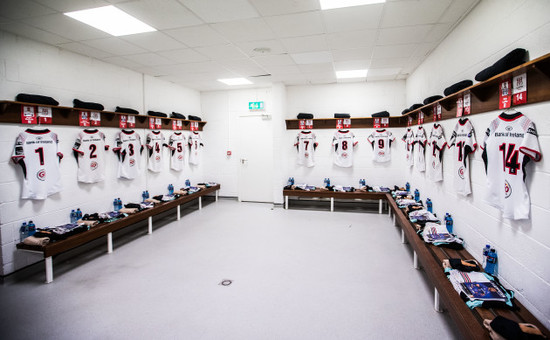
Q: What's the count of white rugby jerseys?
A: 14